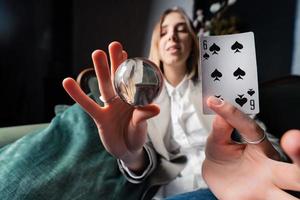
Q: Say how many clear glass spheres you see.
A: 1